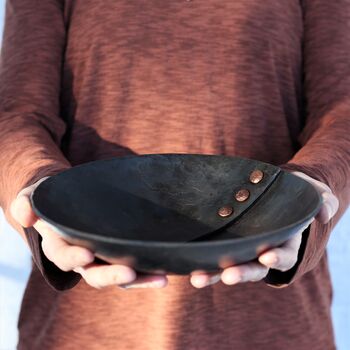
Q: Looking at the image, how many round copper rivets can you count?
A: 3